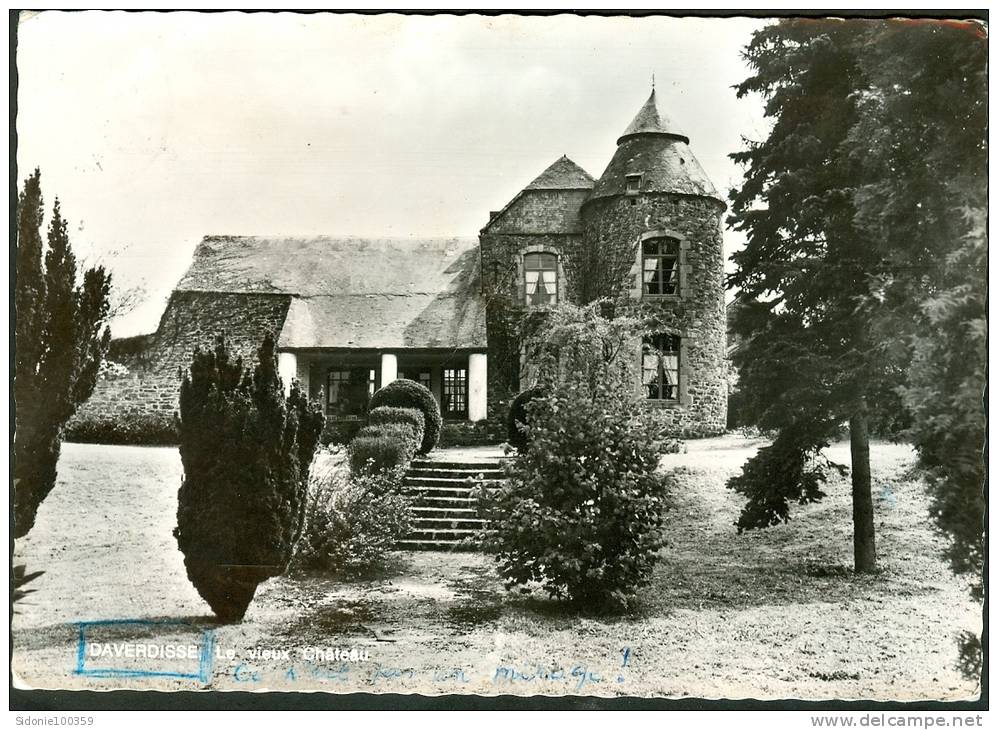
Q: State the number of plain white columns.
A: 3